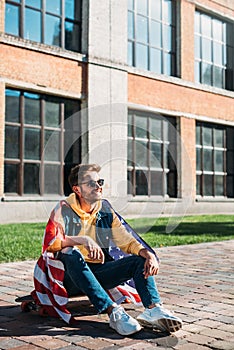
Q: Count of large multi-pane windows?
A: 6